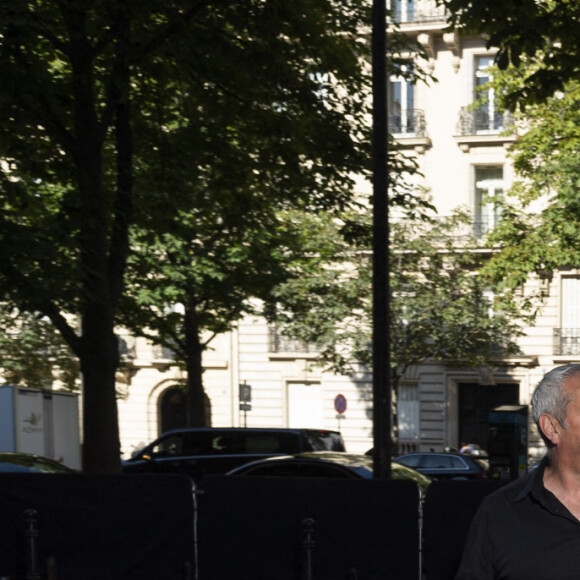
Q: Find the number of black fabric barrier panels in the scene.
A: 3